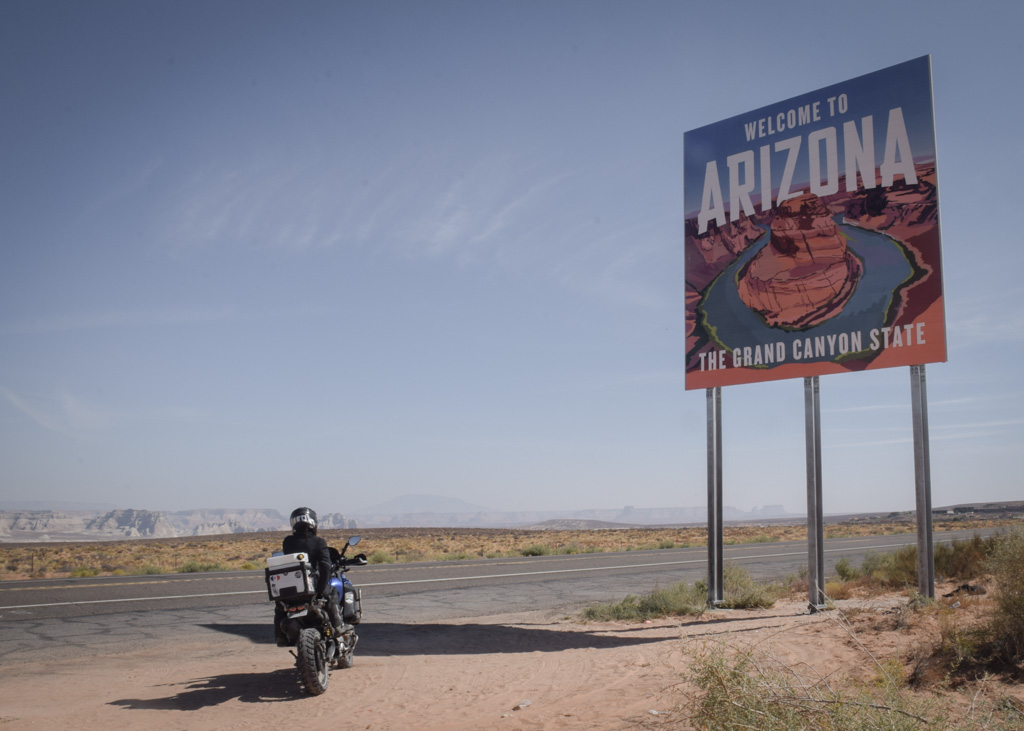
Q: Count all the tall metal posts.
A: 3